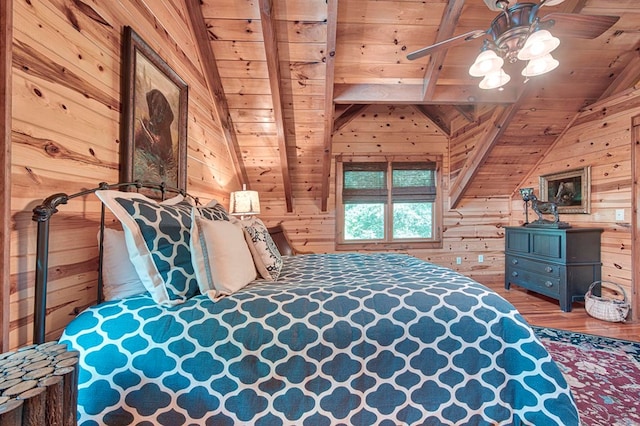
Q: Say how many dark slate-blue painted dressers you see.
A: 1